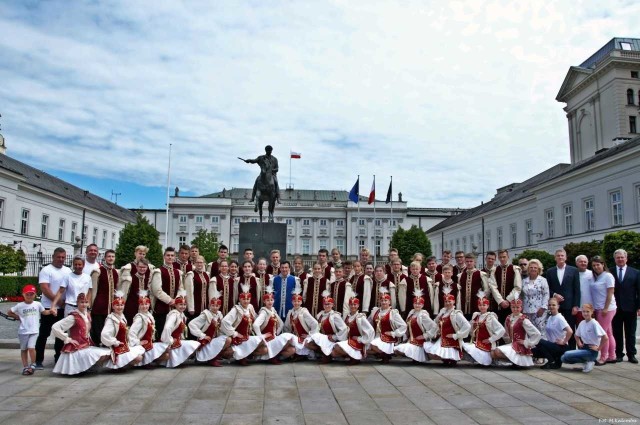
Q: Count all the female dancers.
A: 15